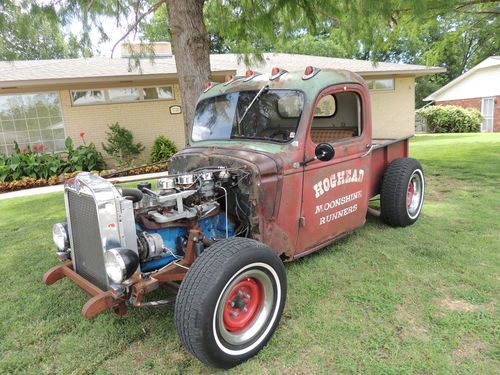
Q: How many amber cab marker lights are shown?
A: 5